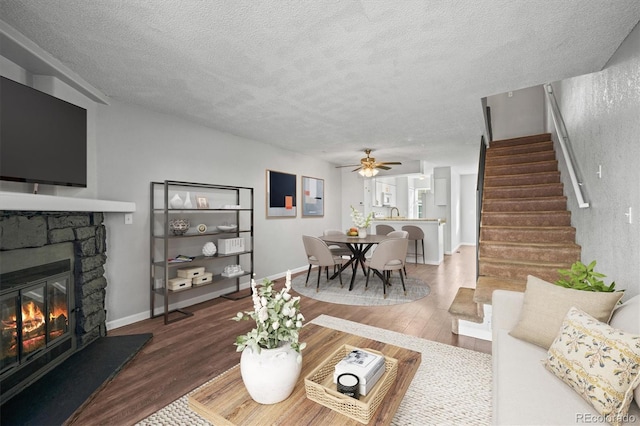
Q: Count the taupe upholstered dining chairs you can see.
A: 4